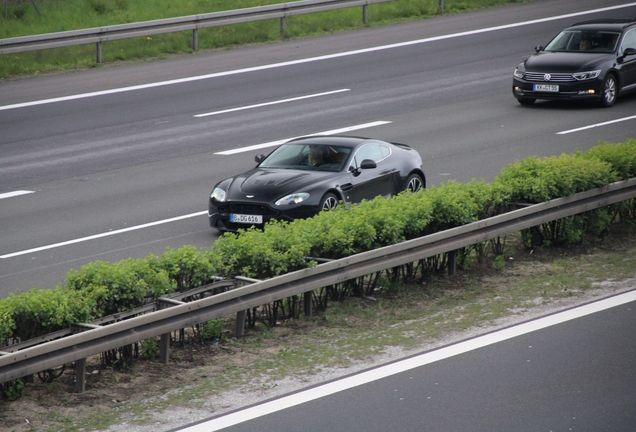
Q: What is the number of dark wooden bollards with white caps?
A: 0